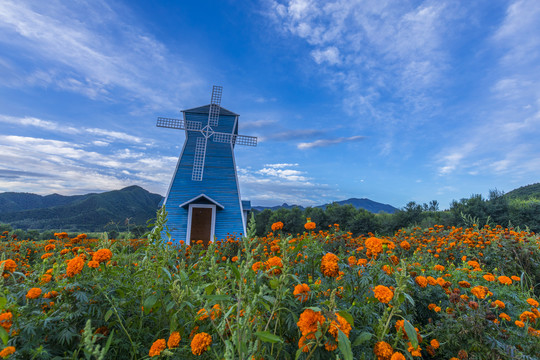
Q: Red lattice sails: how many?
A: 0